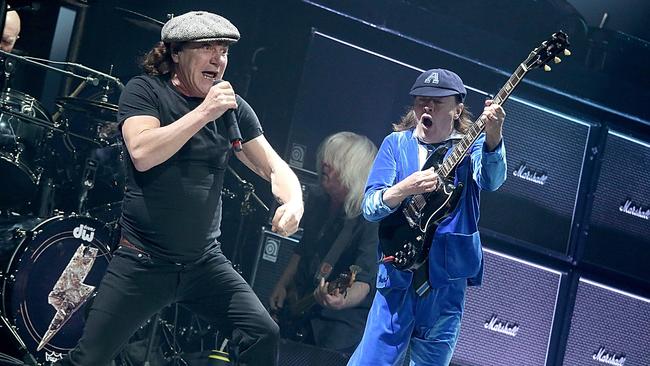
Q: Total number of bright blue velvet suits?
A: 1